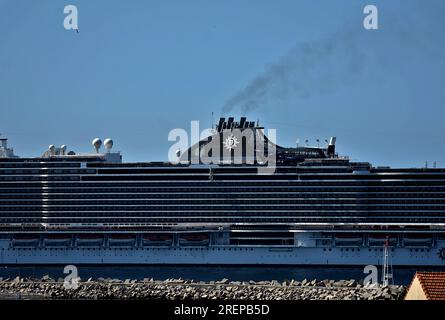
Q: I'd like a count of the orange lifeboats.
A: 9